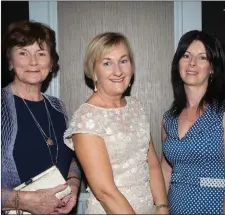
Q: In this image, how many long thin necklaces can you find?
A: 2